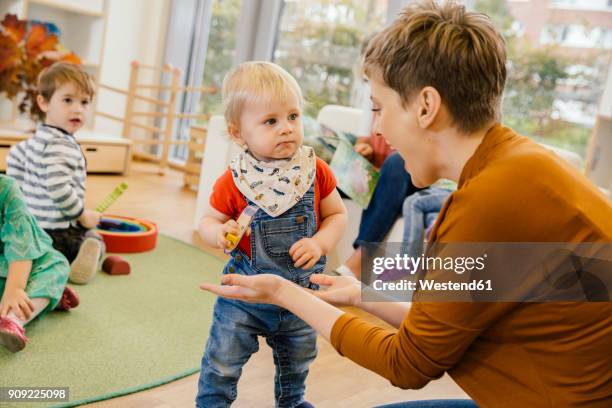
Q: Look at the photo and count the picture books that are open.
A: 1